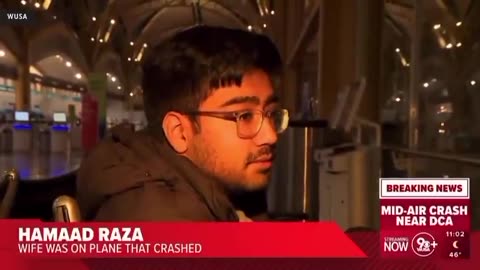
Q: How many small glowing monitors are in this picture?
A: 2